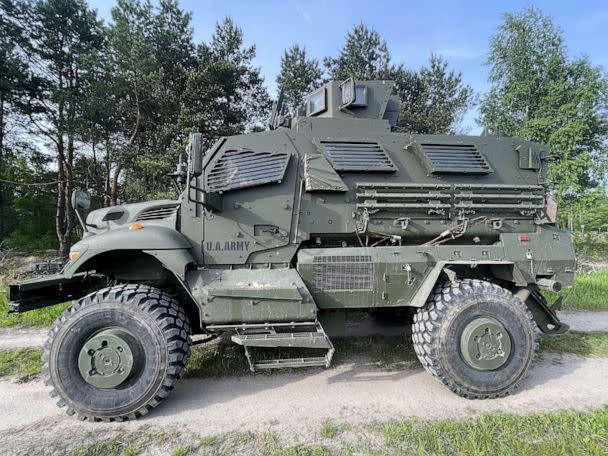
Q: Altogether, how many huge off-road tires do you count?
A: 2